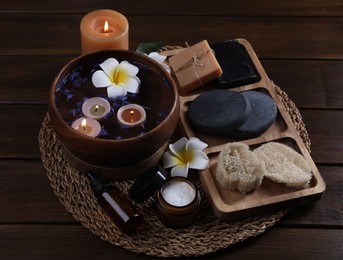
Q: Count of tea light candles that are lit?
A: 3